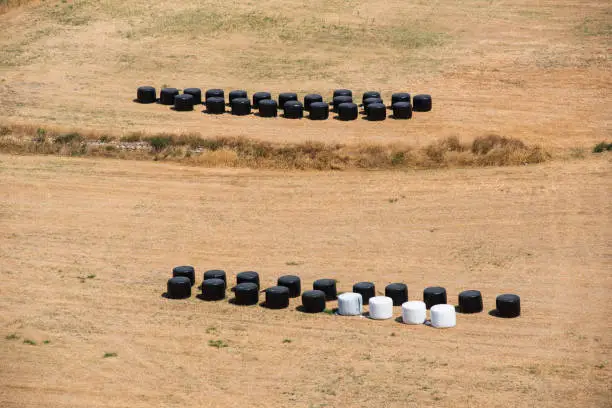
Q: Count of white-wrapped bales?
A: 4